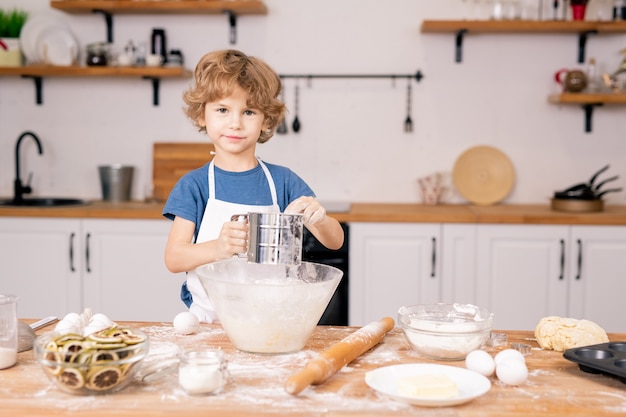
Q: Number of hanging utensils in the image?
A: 3